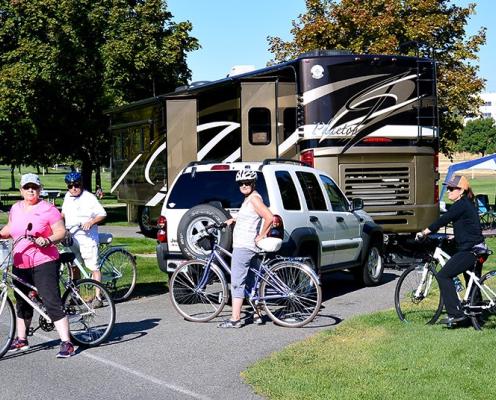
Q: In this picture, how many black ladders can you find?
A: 1